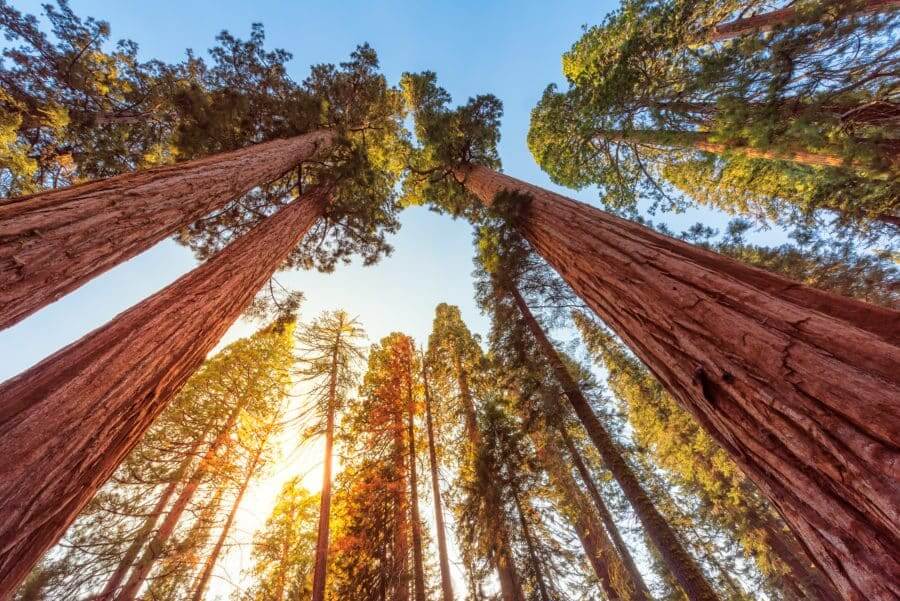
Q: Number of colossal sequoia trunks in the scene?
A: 3